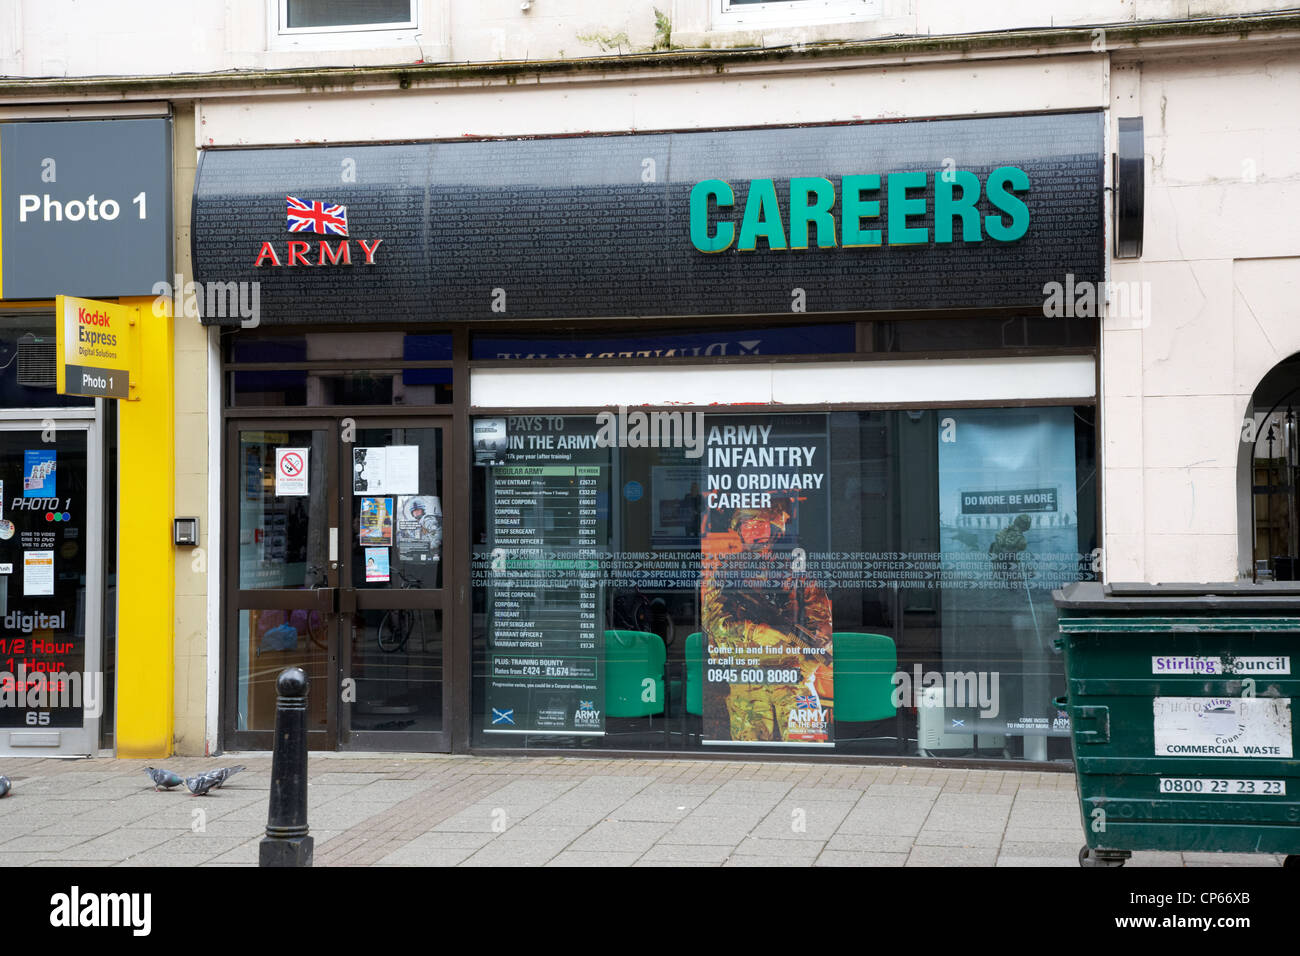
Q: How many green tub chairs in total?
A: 3